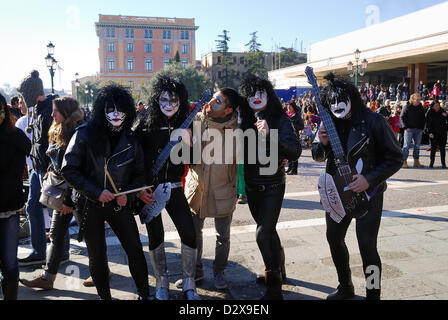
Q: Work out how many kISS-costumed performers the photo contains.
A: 4